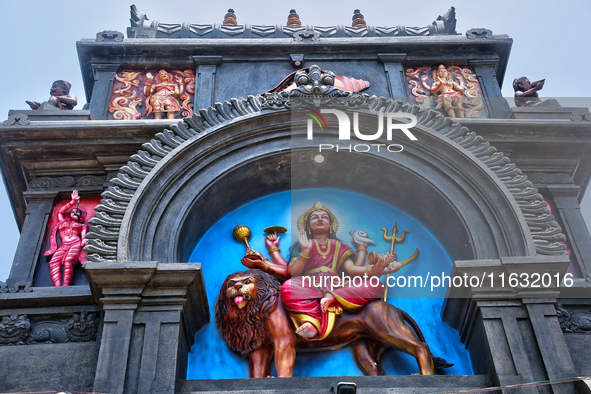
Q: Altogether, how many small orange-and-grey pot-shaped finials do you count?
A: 3